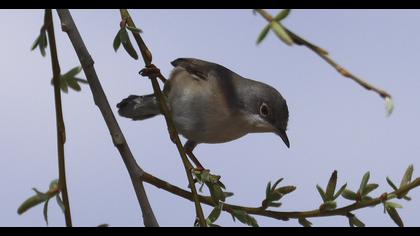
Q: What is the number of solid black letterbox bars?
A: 2